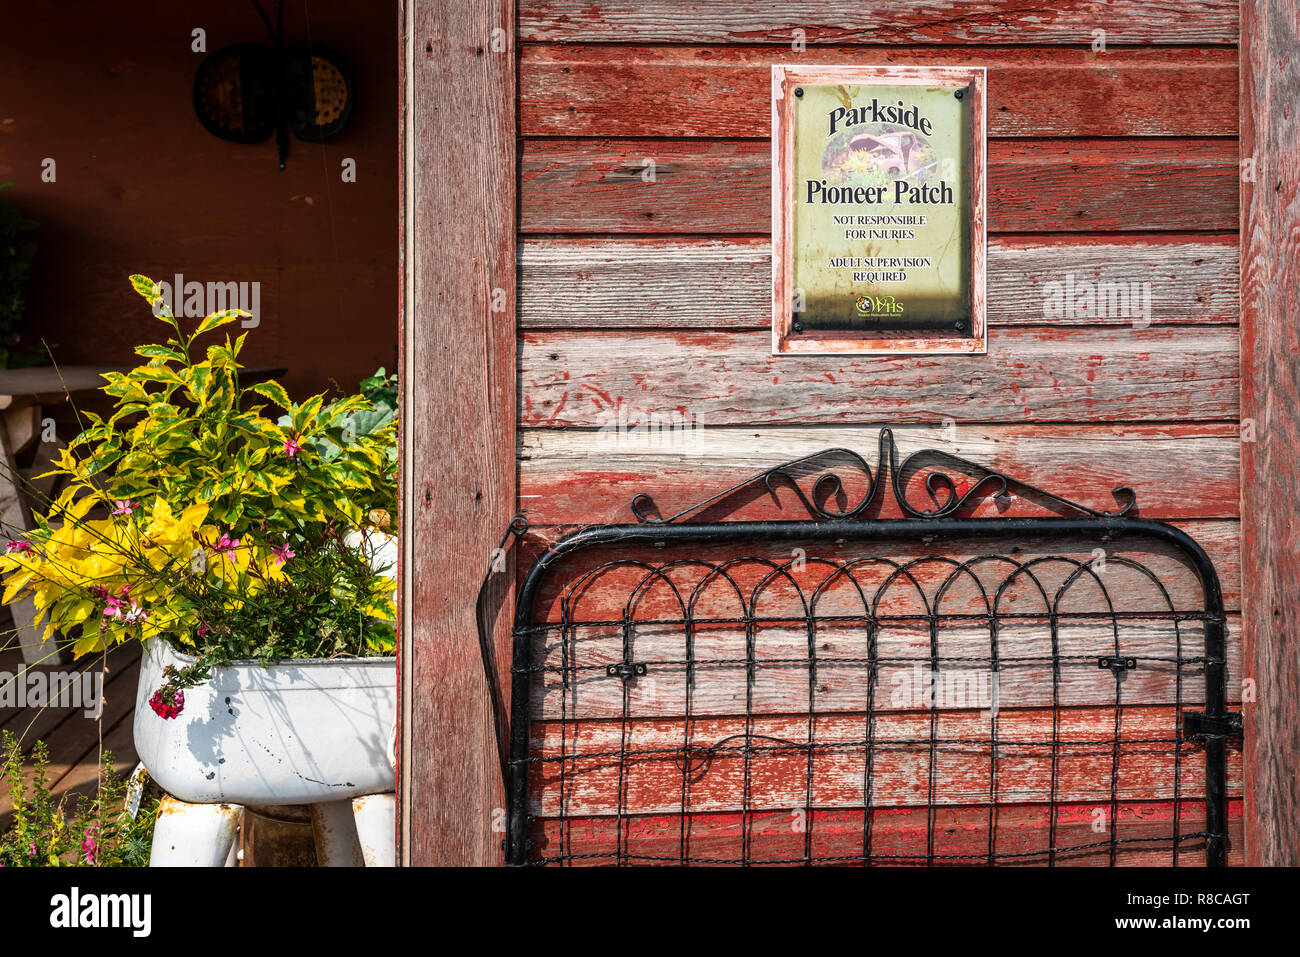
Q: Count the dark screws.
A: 4